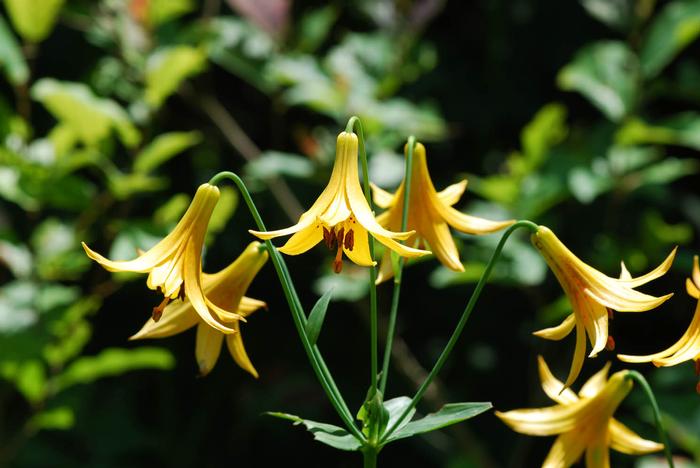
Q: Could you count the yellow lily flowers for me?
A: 7